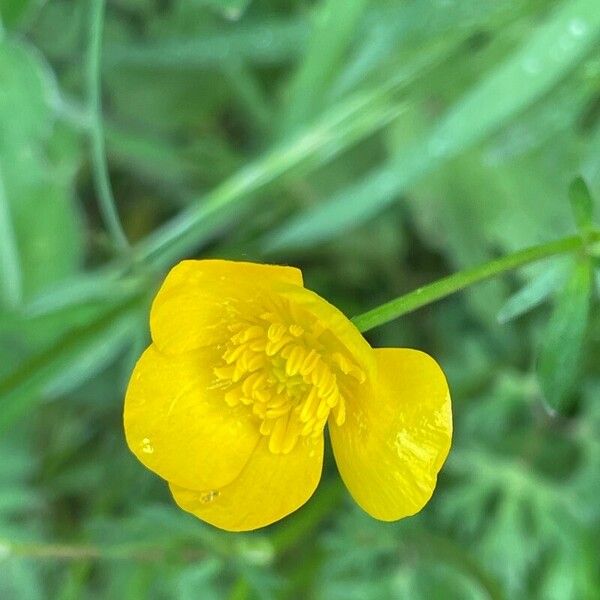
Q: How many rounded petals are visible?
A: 5